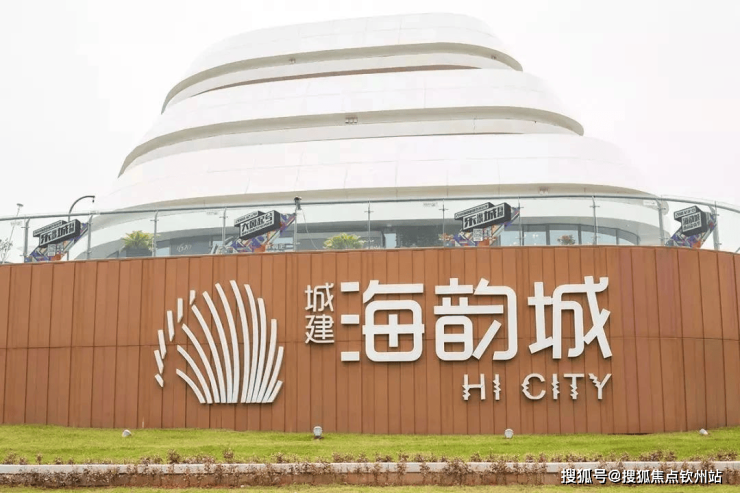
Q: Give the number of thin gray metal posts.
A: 11